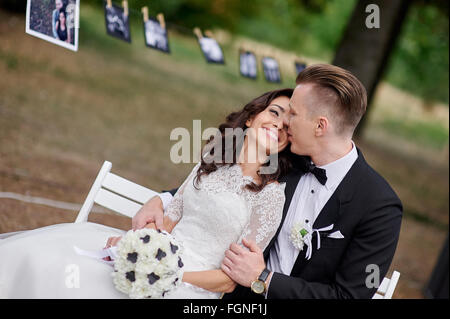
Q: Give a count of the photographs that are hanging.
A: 7